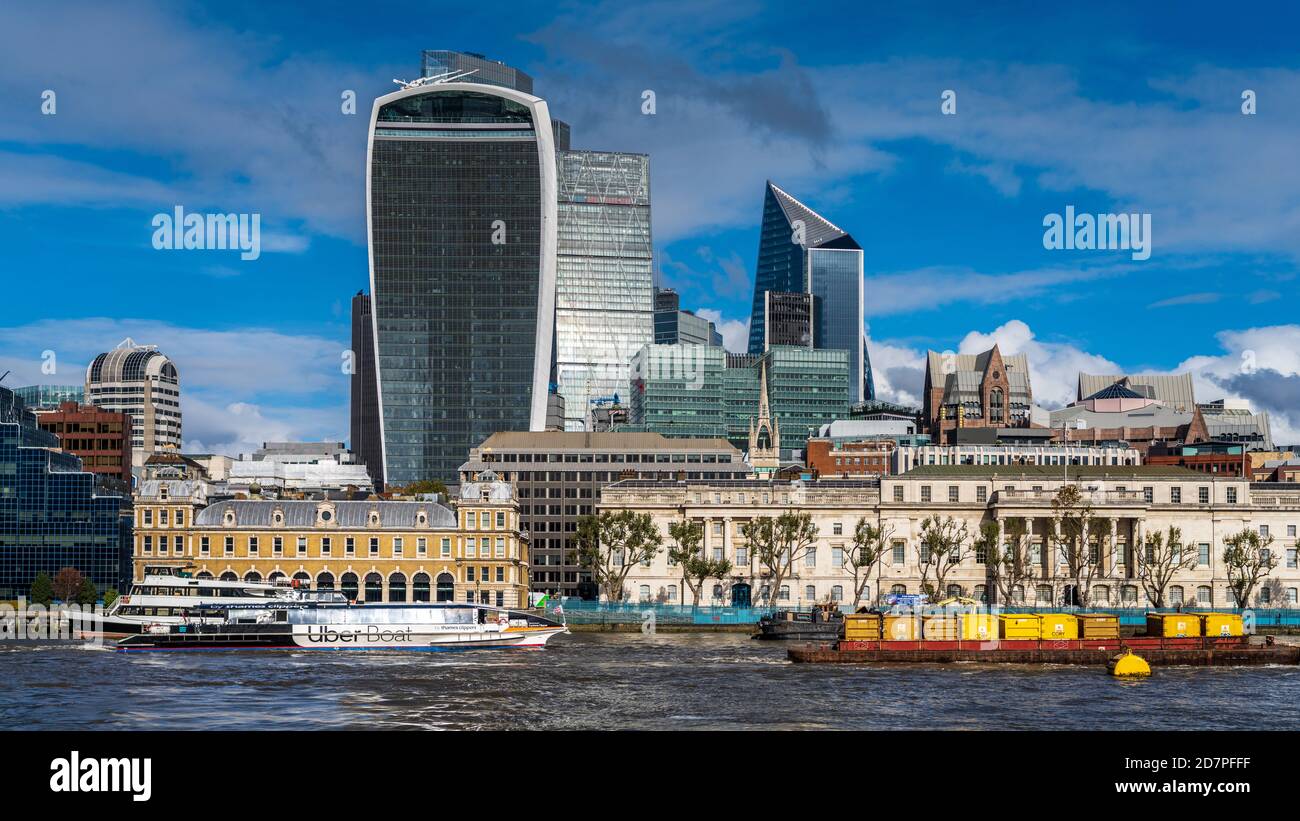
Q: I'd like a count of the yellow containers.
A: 9